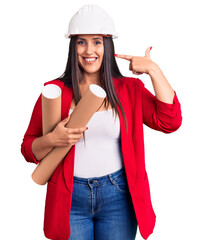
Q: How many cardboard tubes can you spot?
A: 2